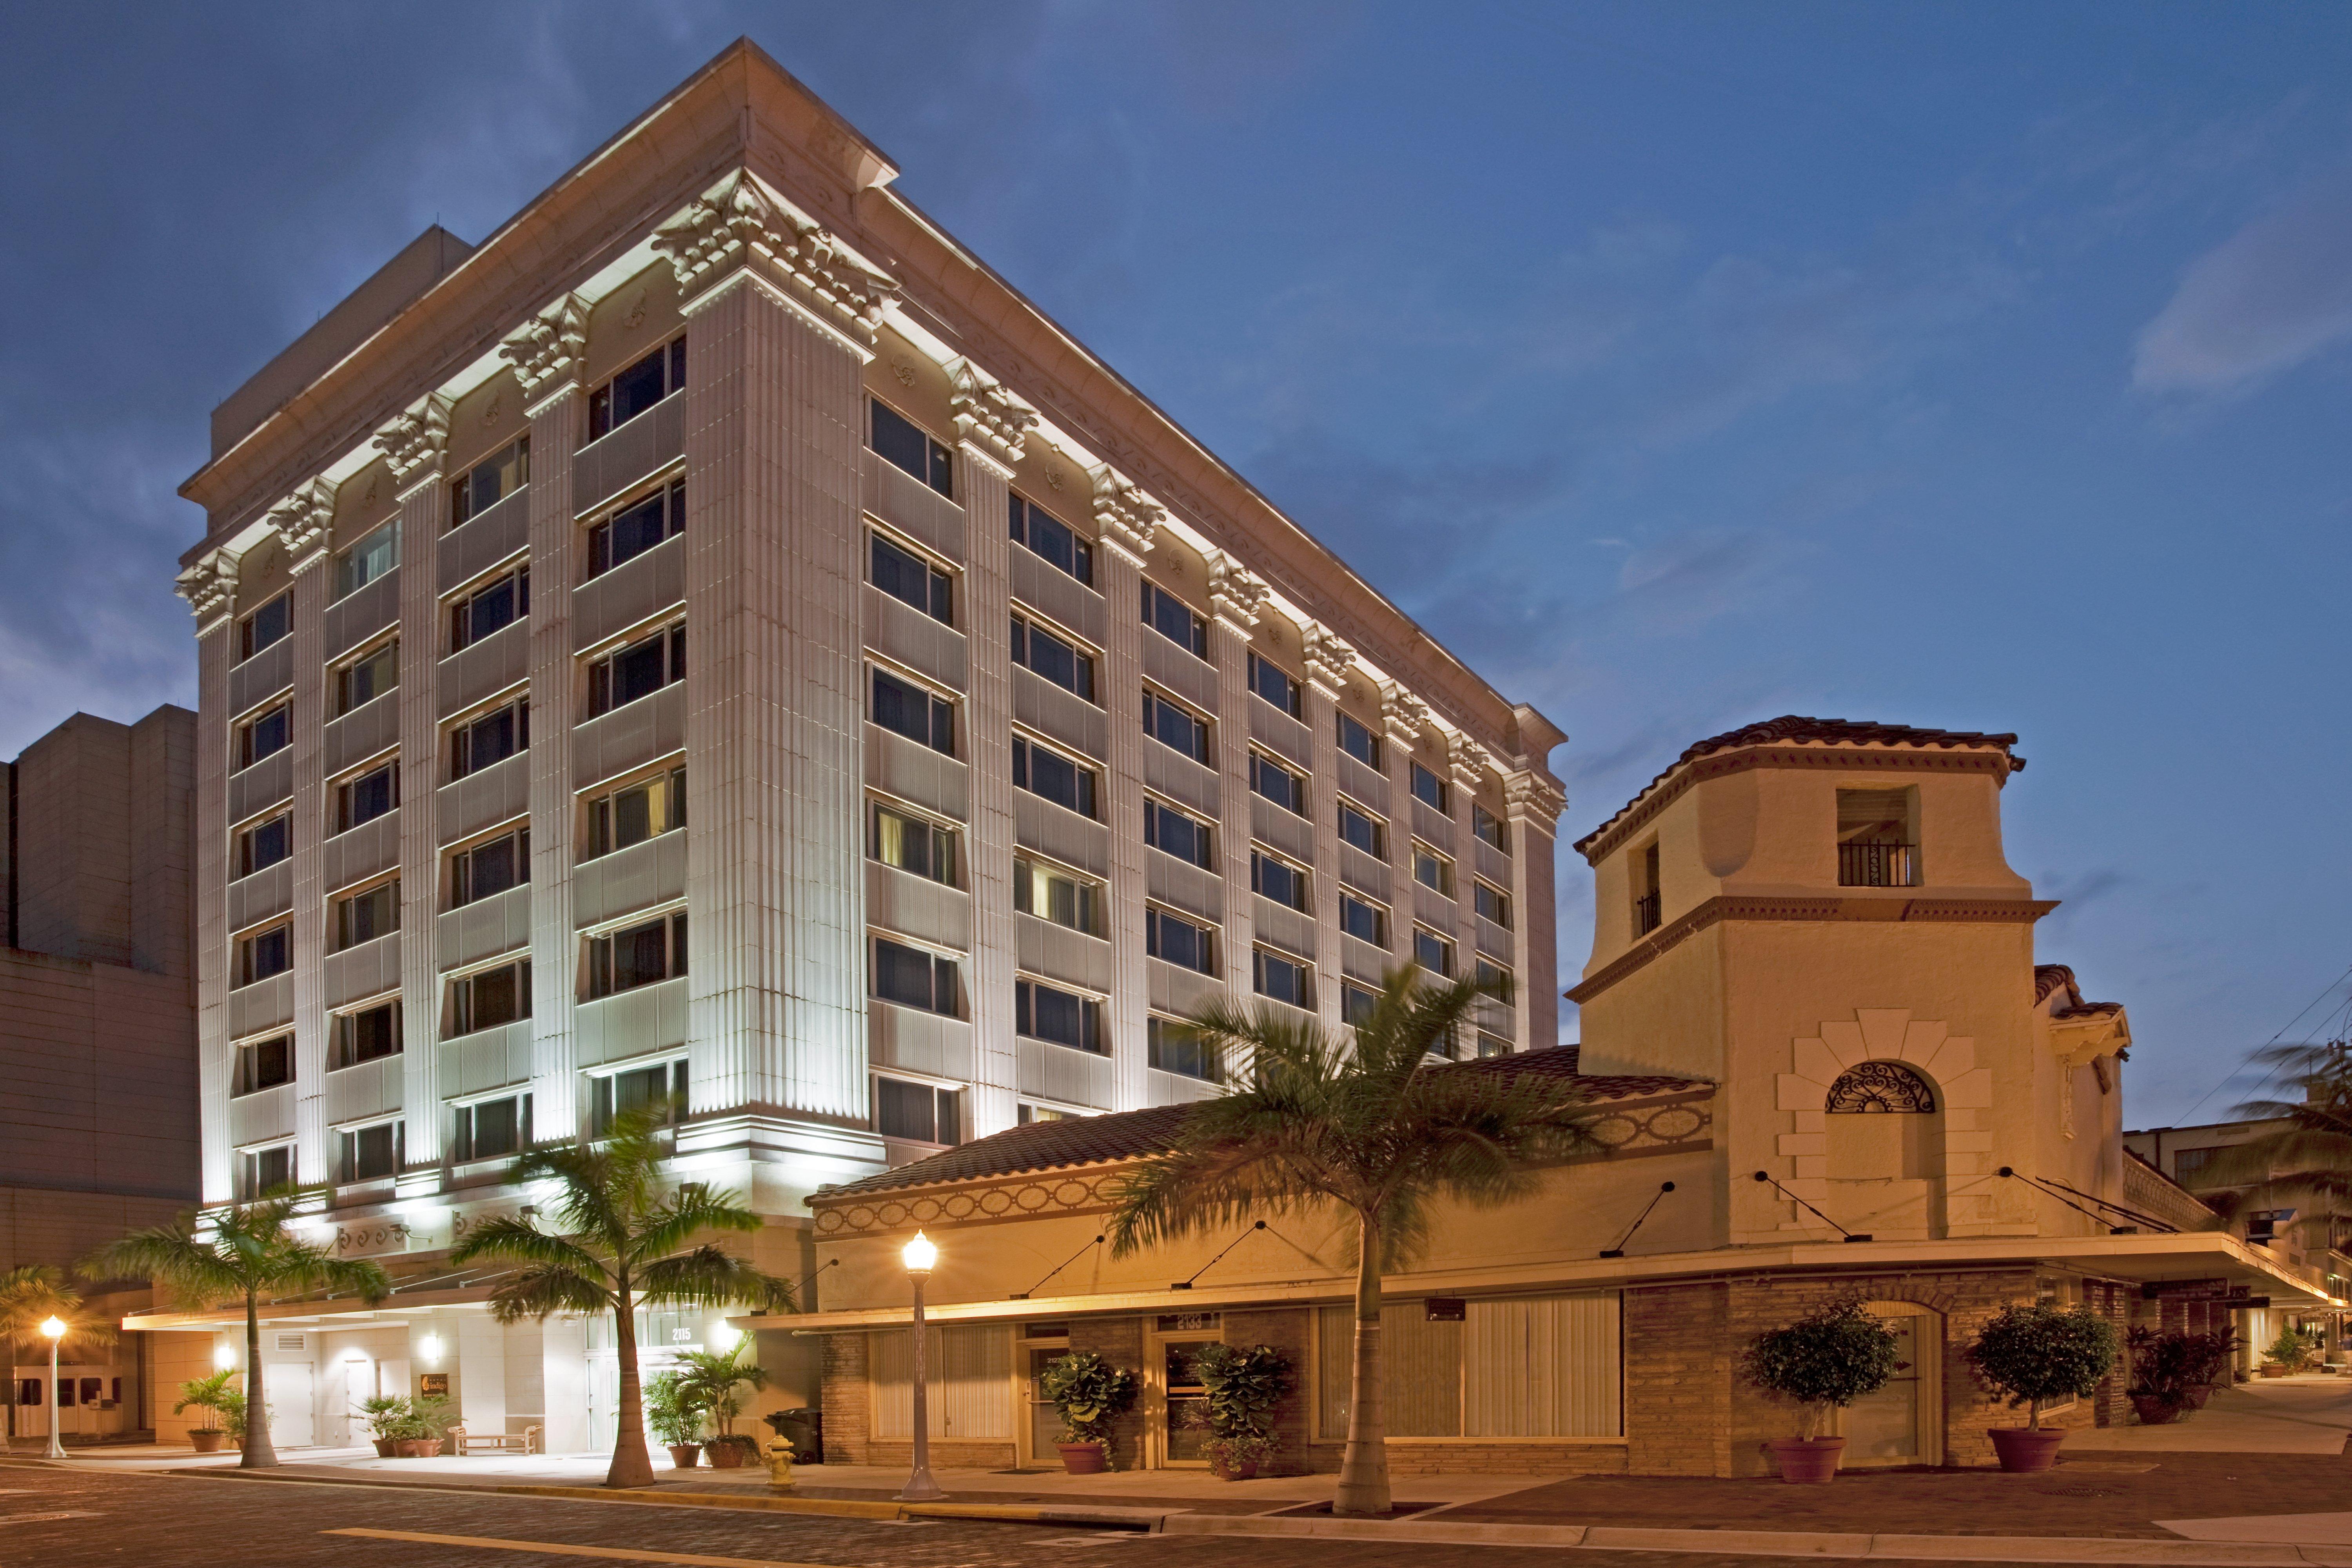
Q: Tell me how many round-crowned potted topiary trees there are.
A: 2